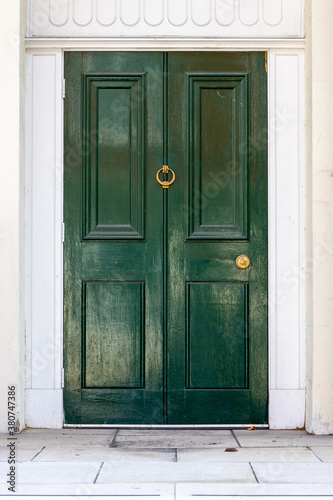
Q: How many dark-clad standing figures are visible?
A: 0